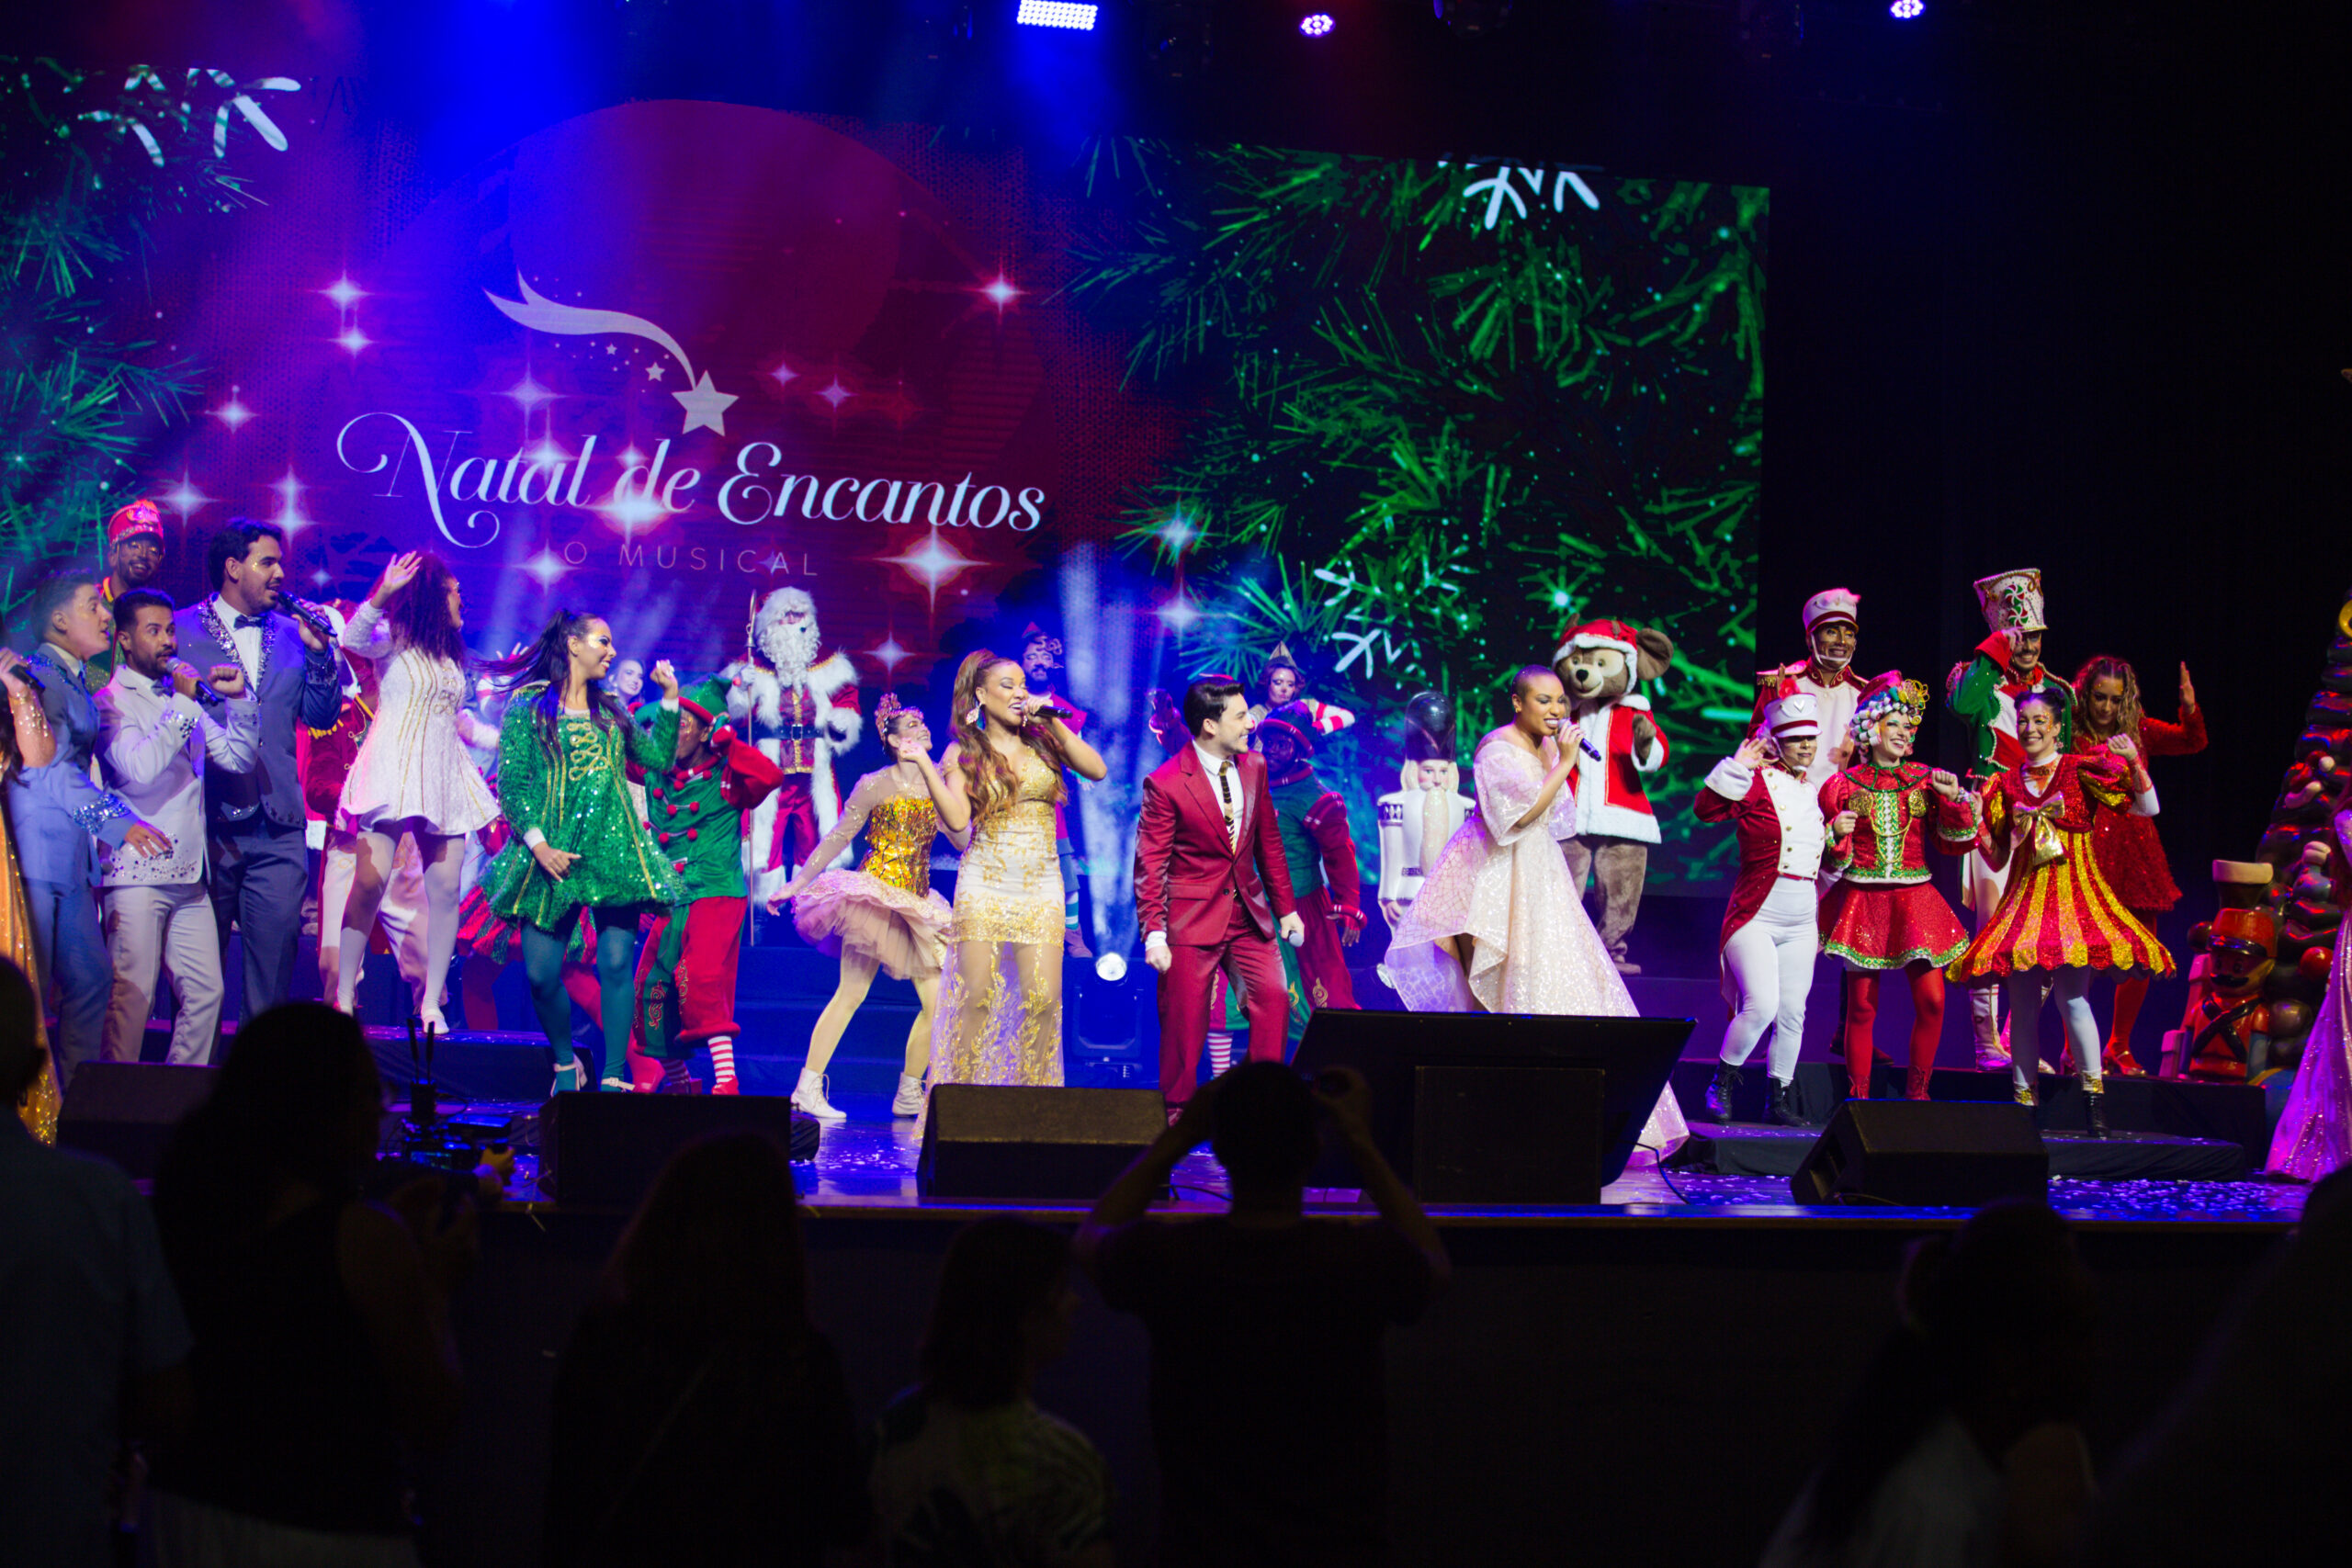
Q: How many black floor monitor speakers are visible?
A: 4